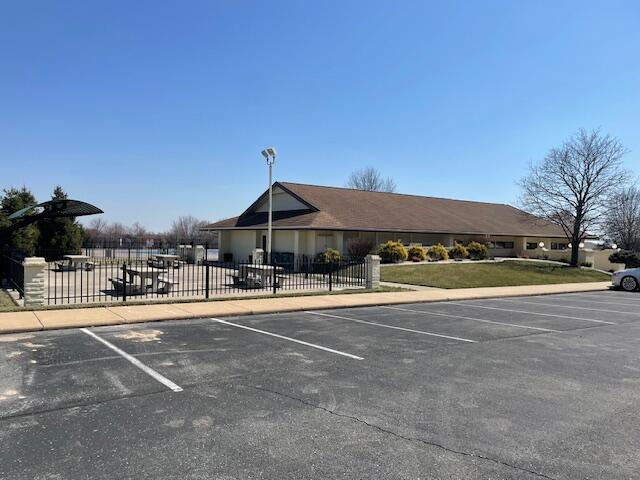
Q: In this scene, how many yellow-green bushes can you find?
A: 6